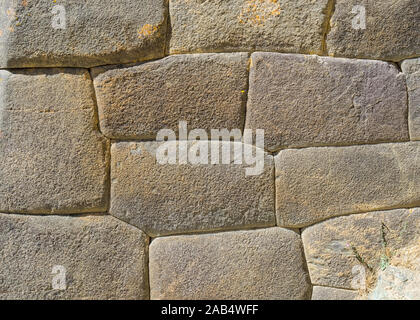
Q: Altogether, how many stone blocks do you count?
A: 13